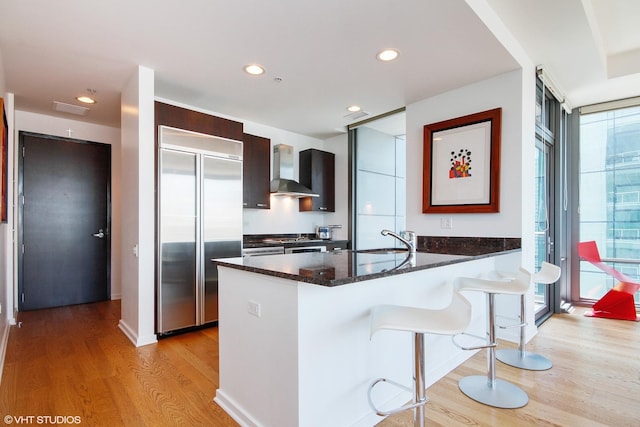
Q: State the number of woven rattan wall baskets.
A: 0